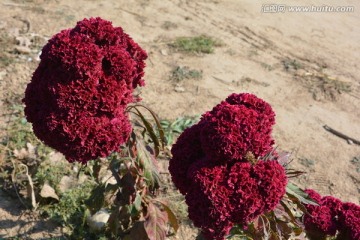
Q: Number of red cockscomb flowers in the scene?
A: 3